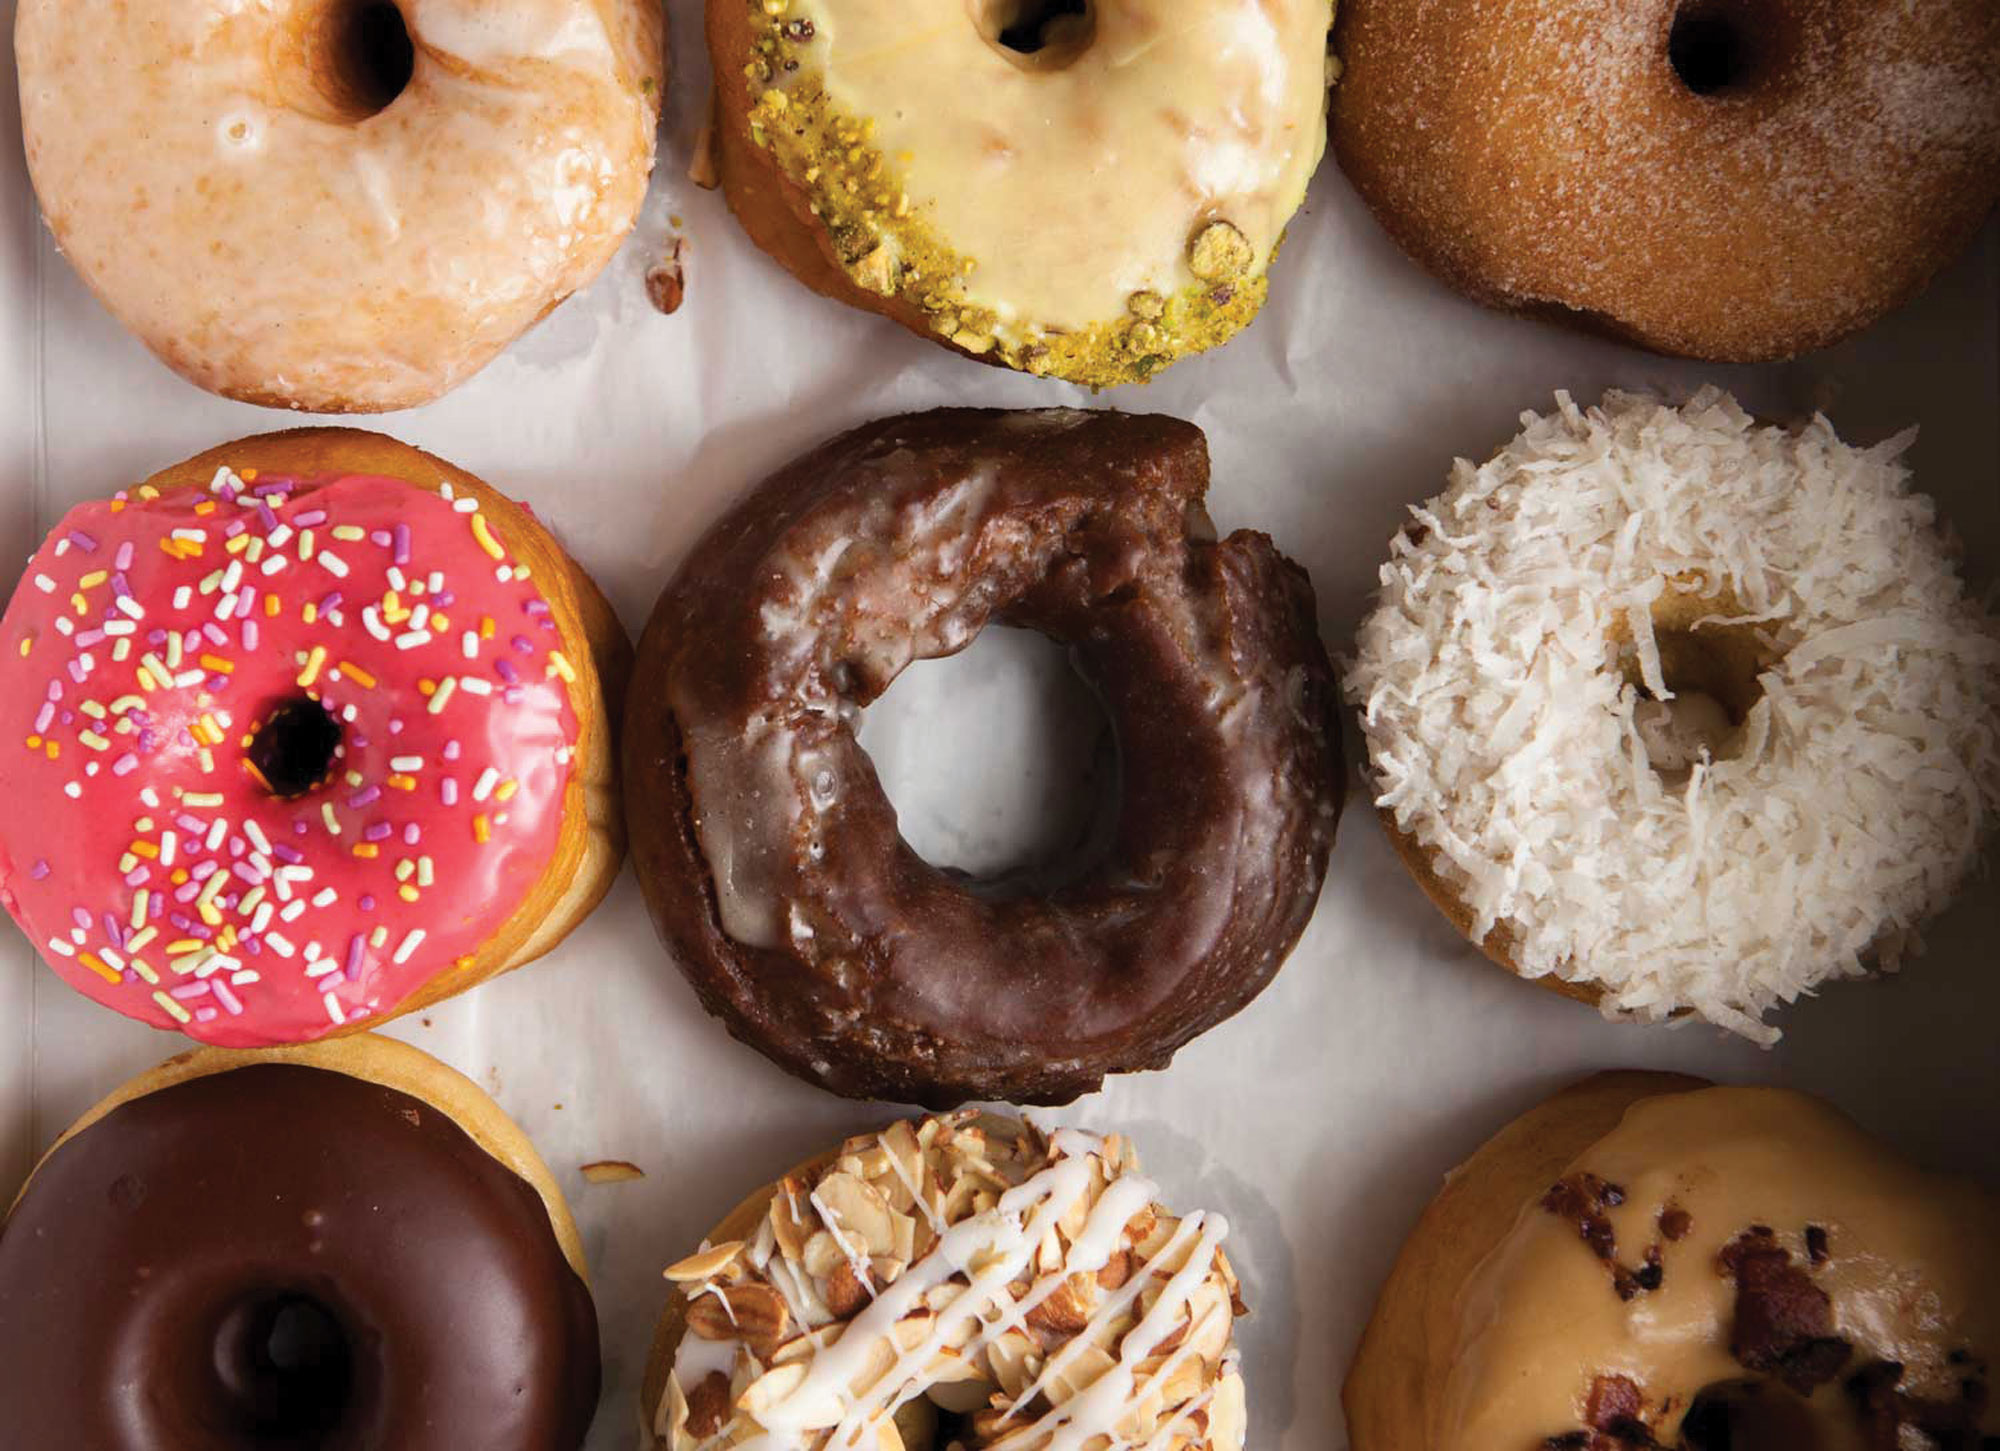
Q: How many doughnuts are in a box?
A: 9